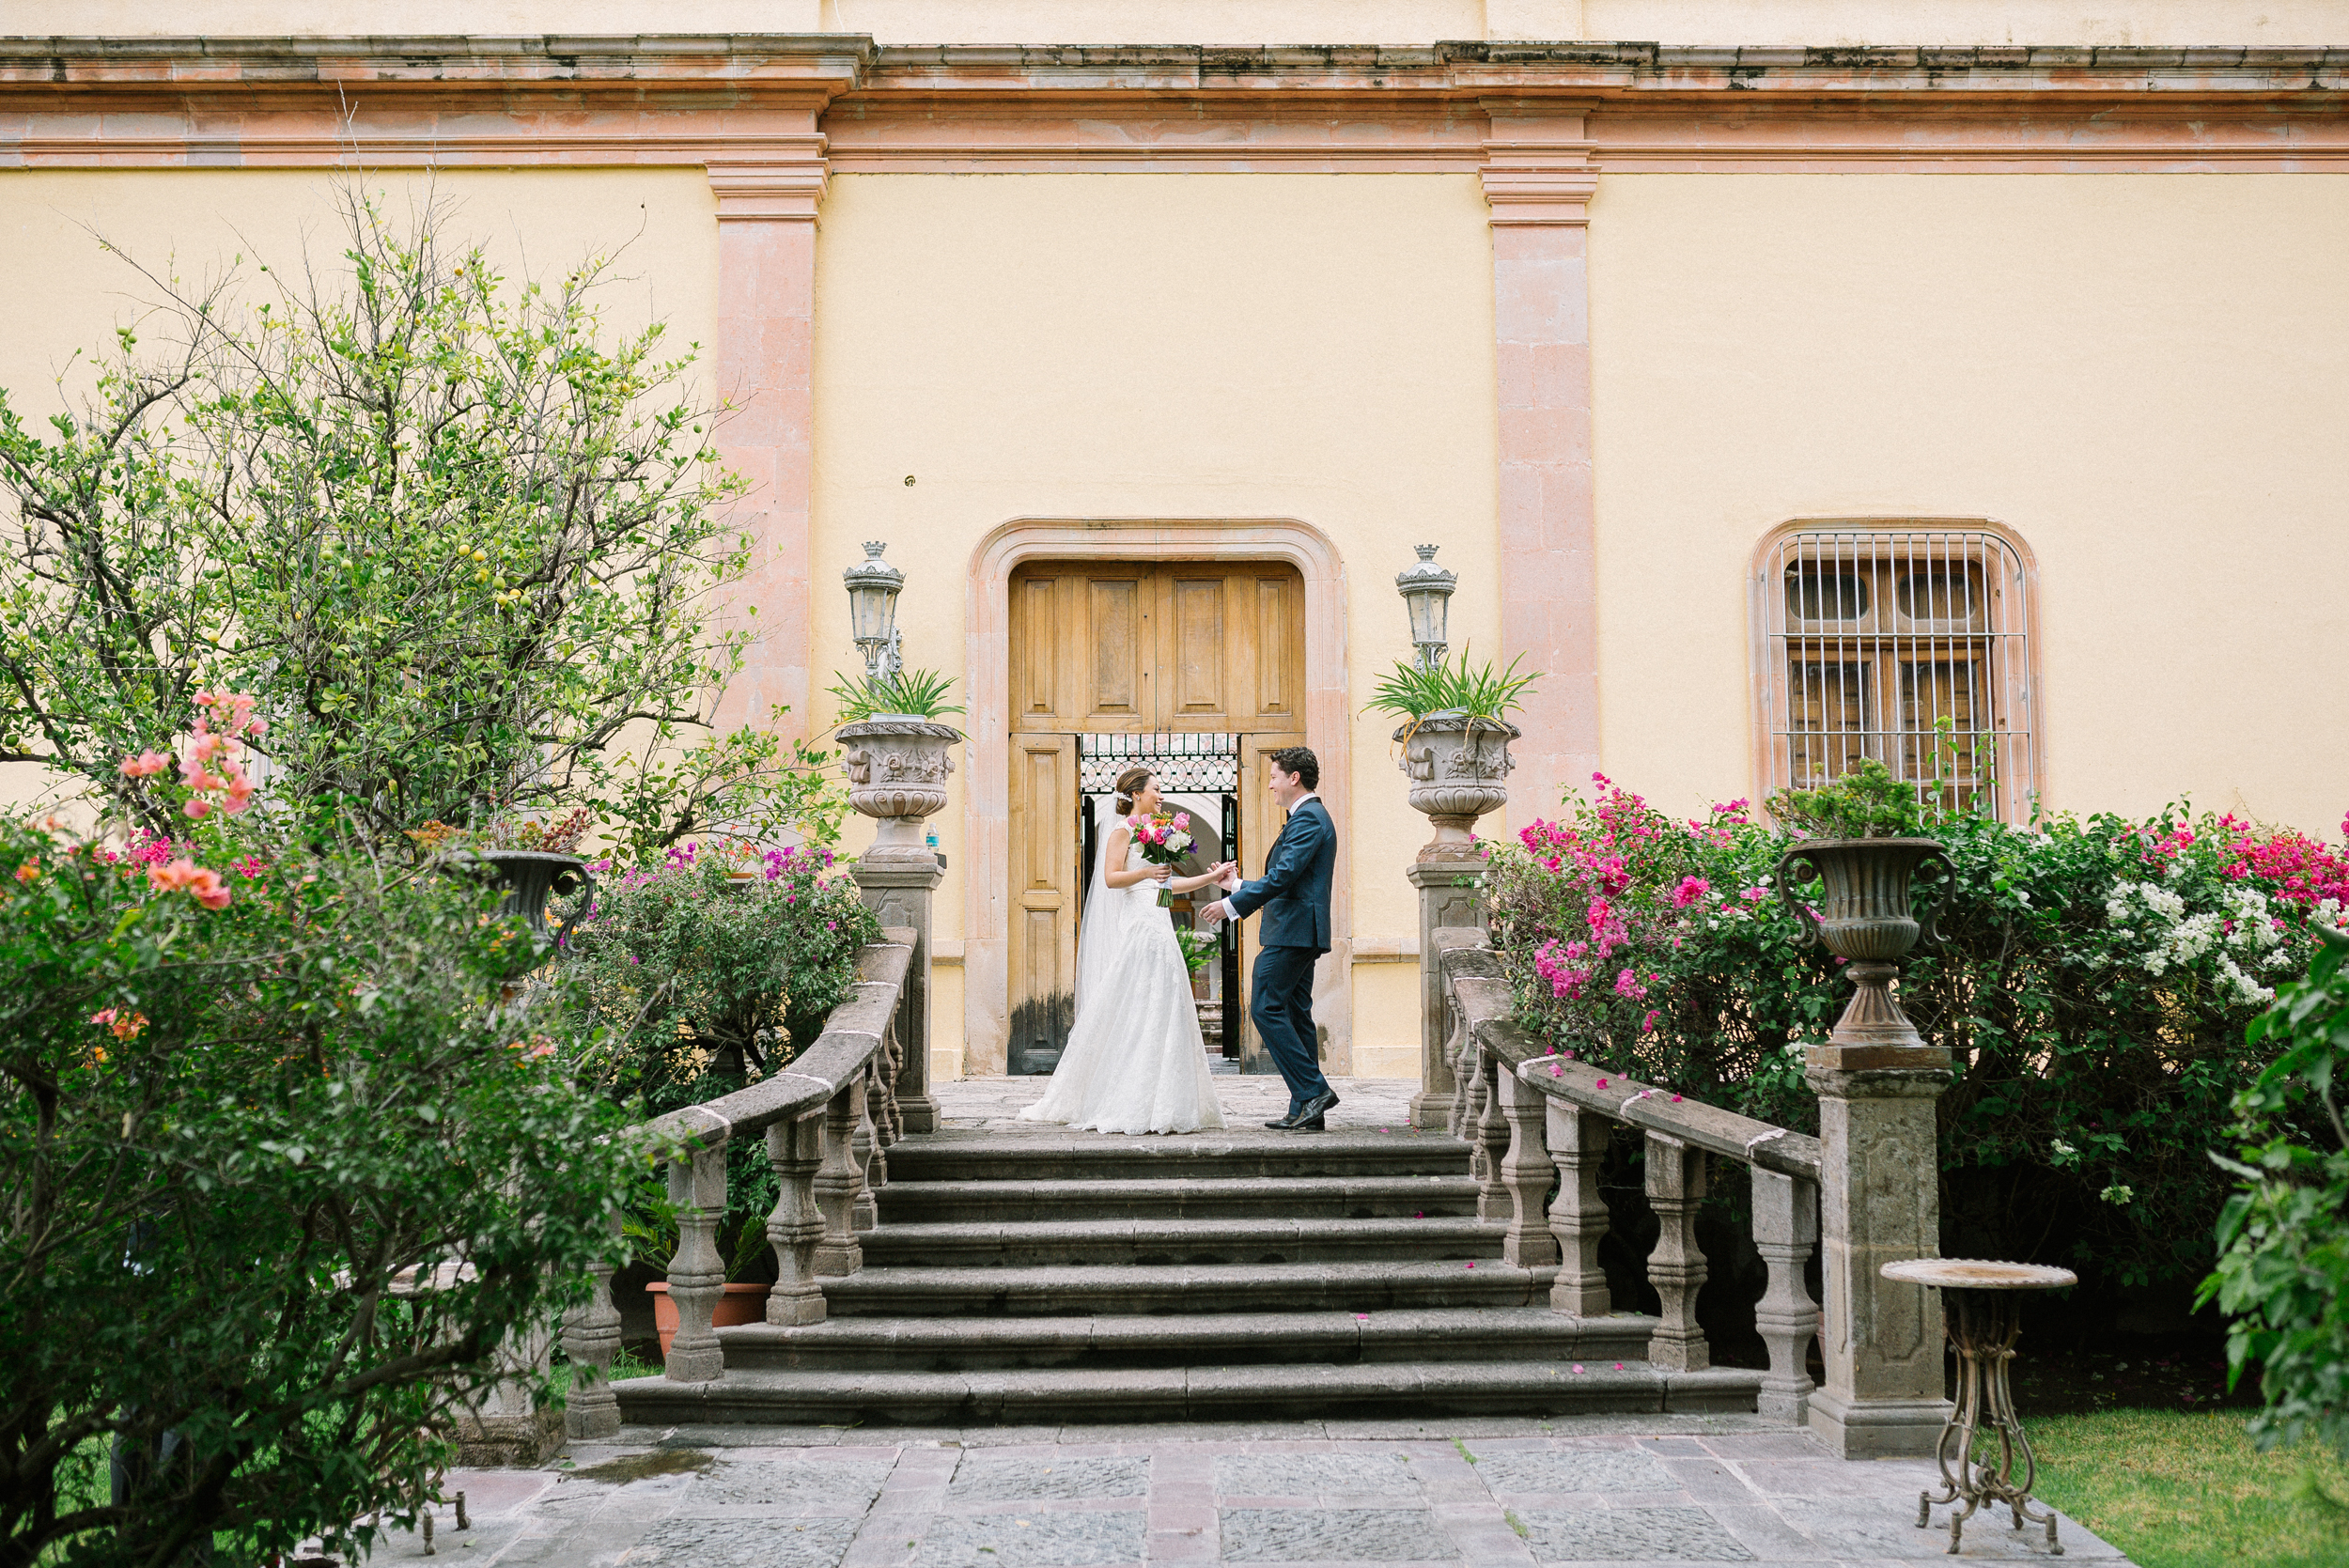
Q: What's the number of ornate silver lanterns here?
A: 2